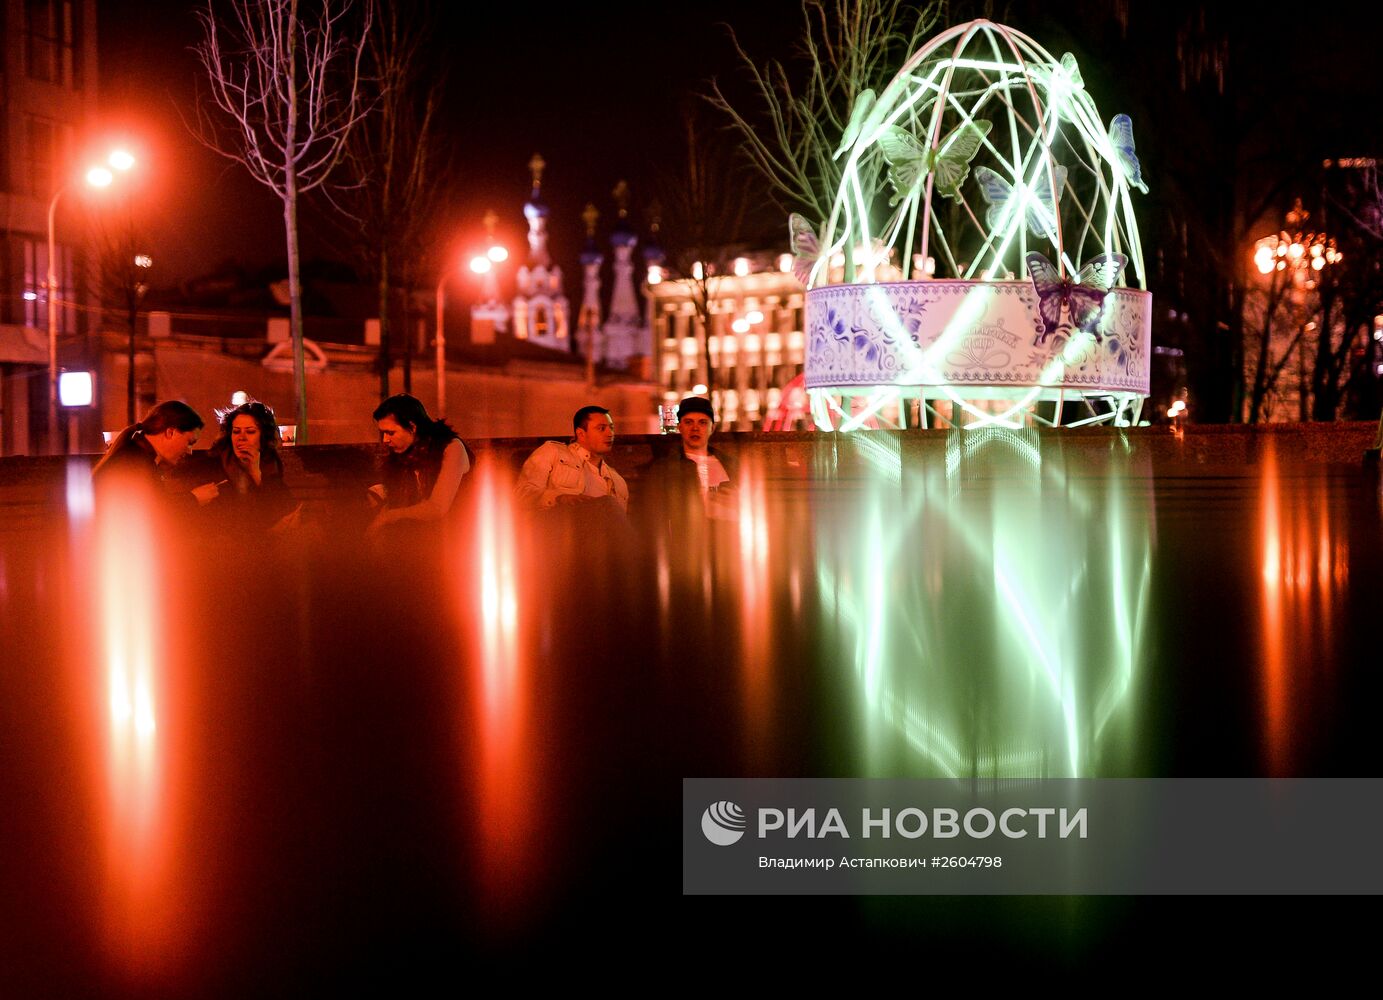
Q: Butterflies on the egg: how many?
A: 7